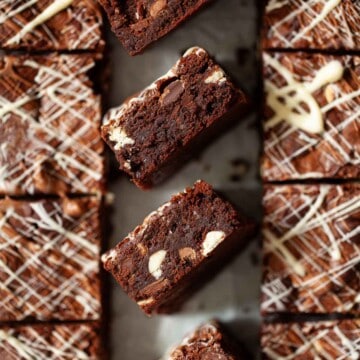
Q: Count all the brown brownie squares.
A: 12